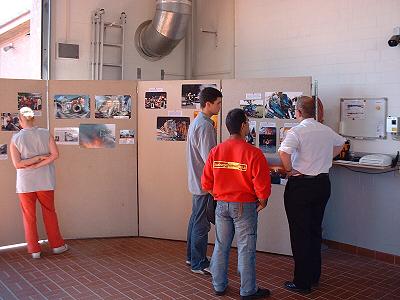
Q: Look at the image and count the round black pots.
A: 0